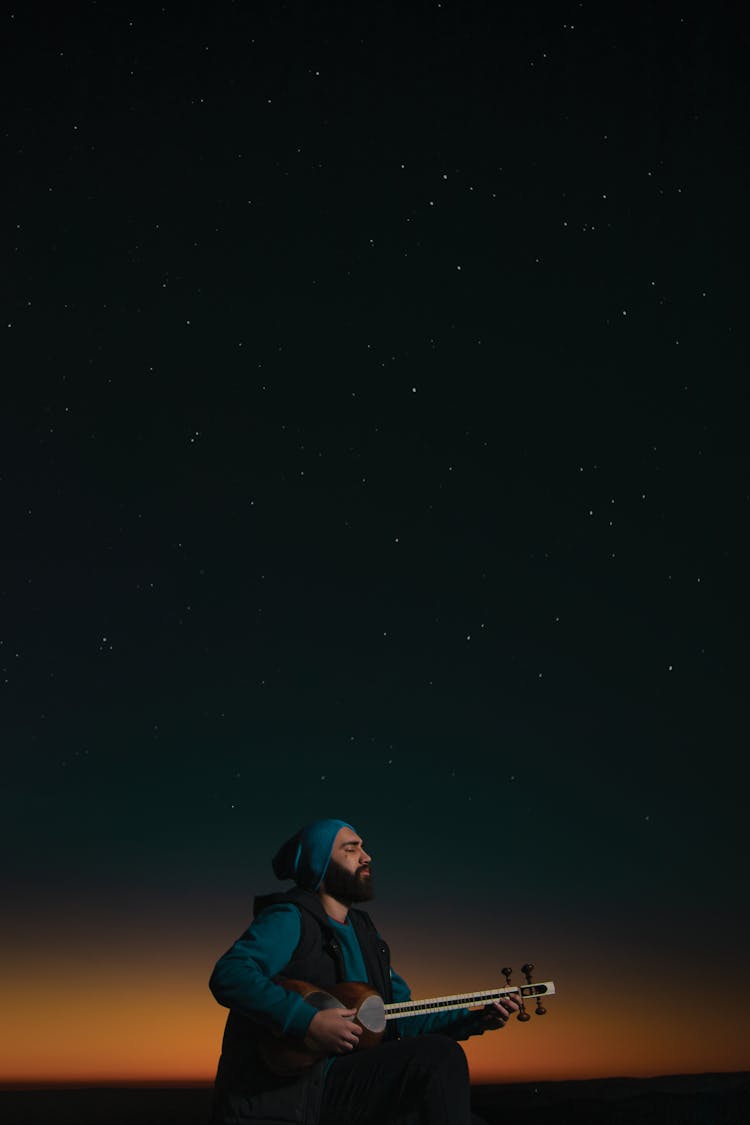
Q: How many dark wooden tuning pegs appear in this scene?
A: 4